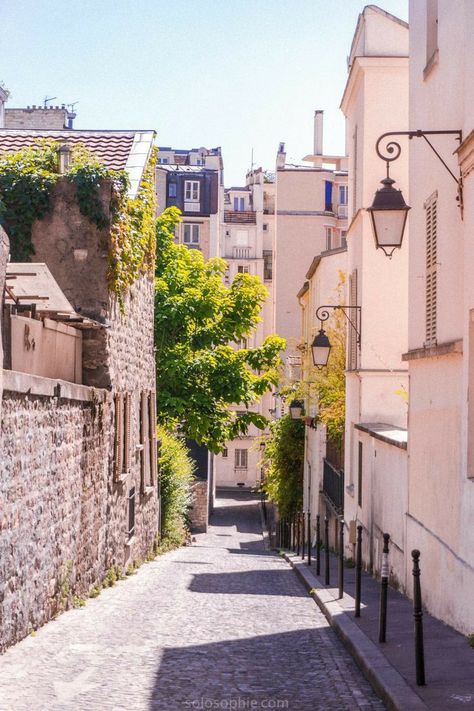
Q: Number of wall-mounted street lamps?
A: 3